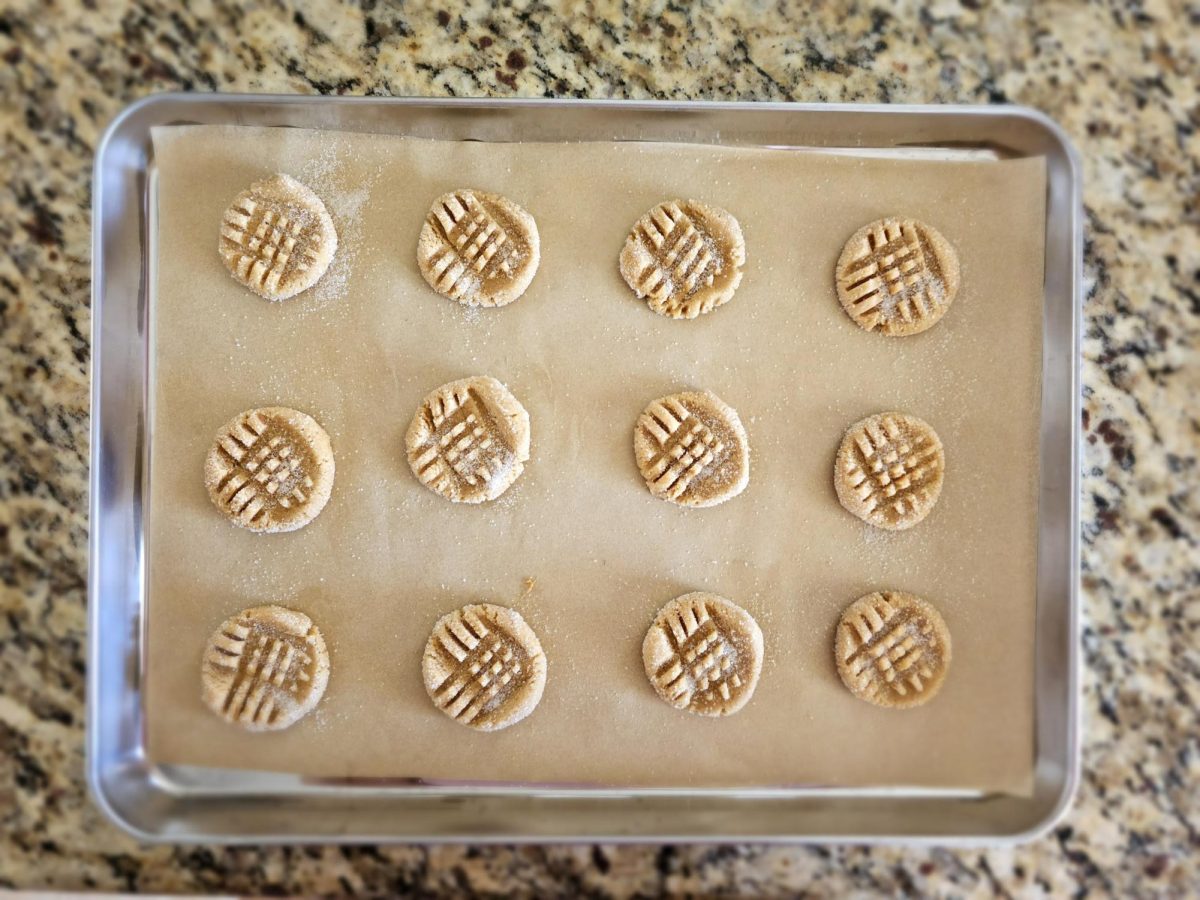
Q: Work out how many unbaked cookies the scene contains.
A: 12